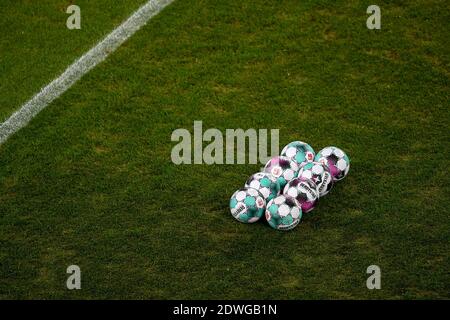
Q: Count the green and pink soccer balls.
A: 8